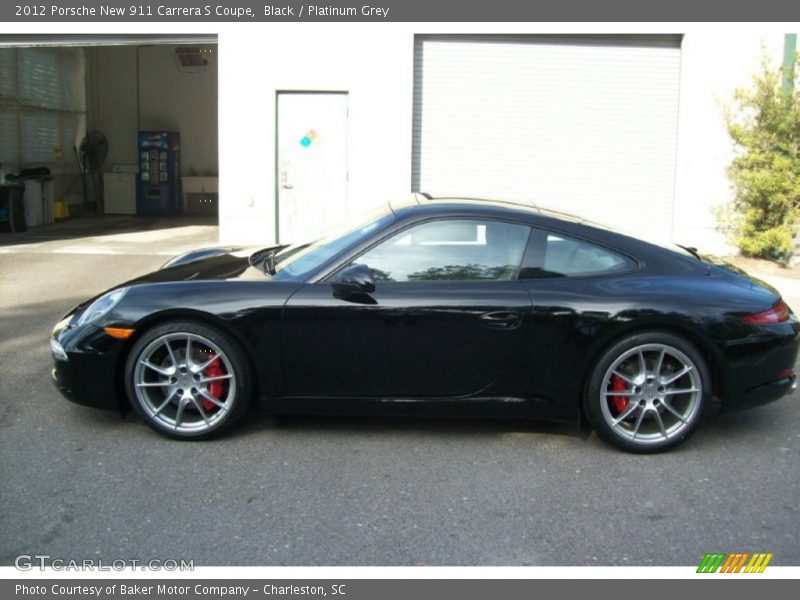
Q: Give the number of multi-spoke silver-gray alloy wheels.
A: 2